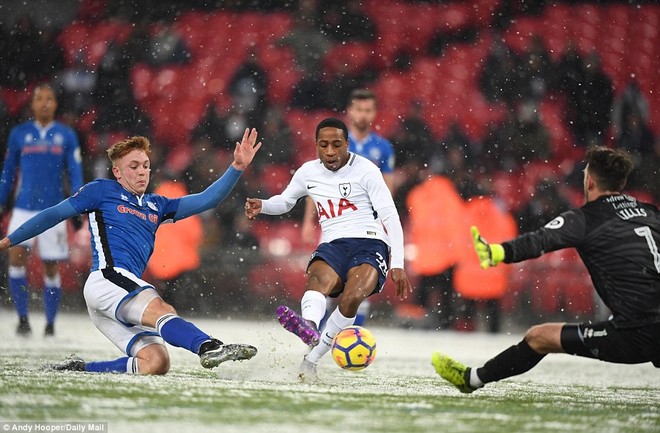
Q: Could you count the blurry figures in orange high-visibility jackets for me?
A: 3